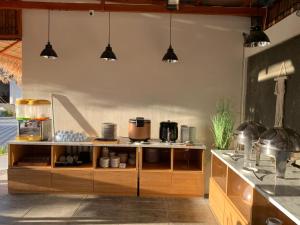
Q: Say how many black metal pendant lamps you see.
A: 4